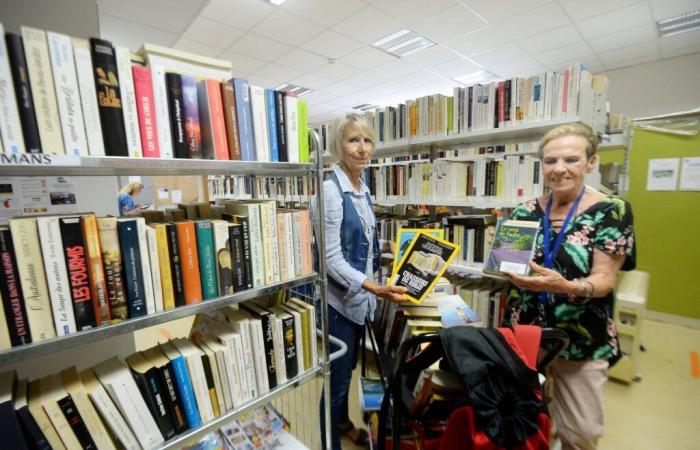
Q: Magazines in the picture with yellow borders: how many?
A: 2